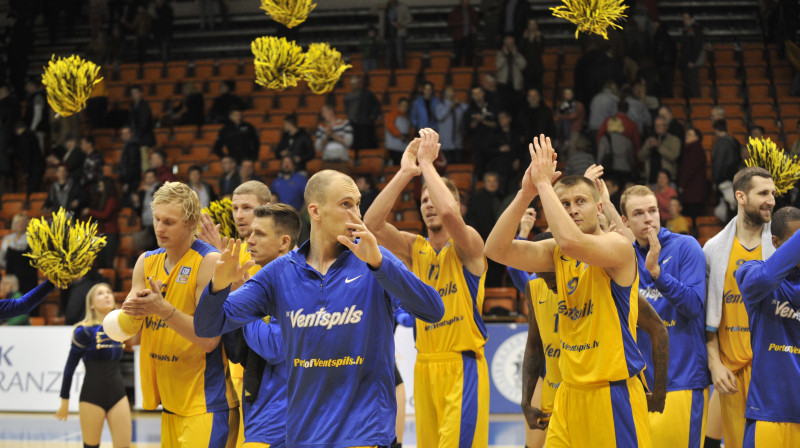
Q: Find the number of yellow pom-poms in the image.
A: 8